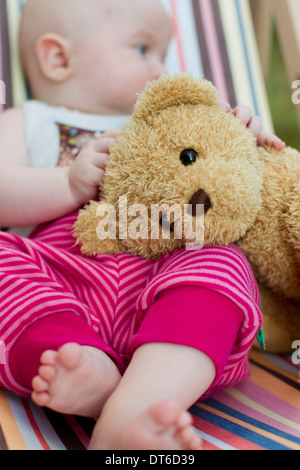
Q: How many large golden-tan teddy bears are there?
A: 1